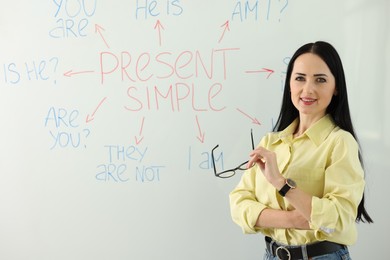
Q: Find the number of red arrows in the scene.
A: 9